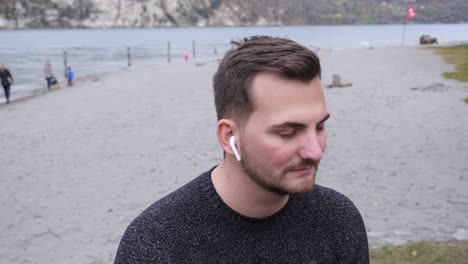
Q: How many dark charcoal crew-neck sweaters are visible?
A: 1